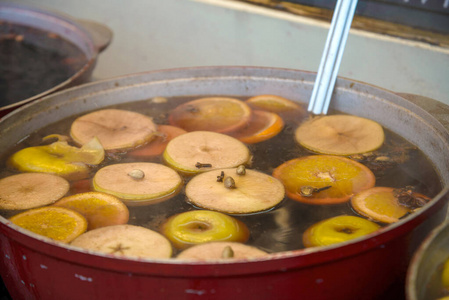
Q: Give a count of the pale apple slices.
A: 8